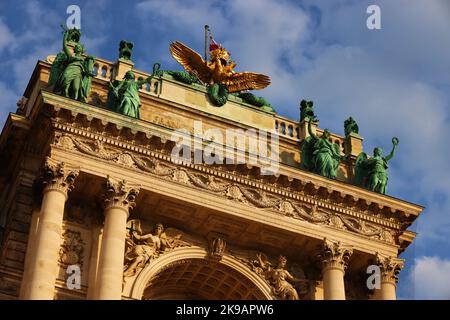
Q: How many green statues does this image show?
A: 4